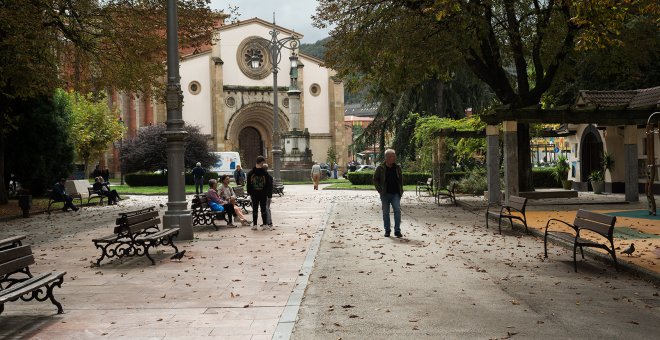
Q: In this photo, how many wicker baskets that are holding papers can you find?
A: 0